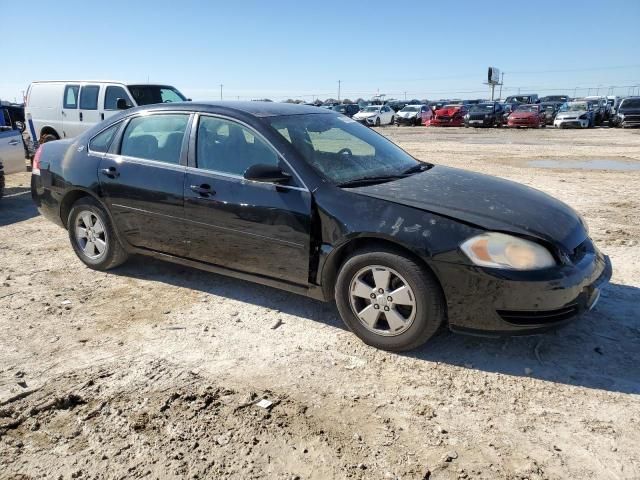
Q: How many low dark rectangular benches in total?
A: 0